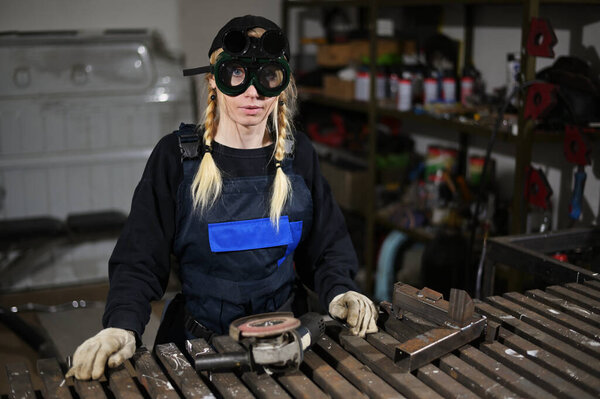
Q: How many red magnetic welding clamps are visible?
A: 4